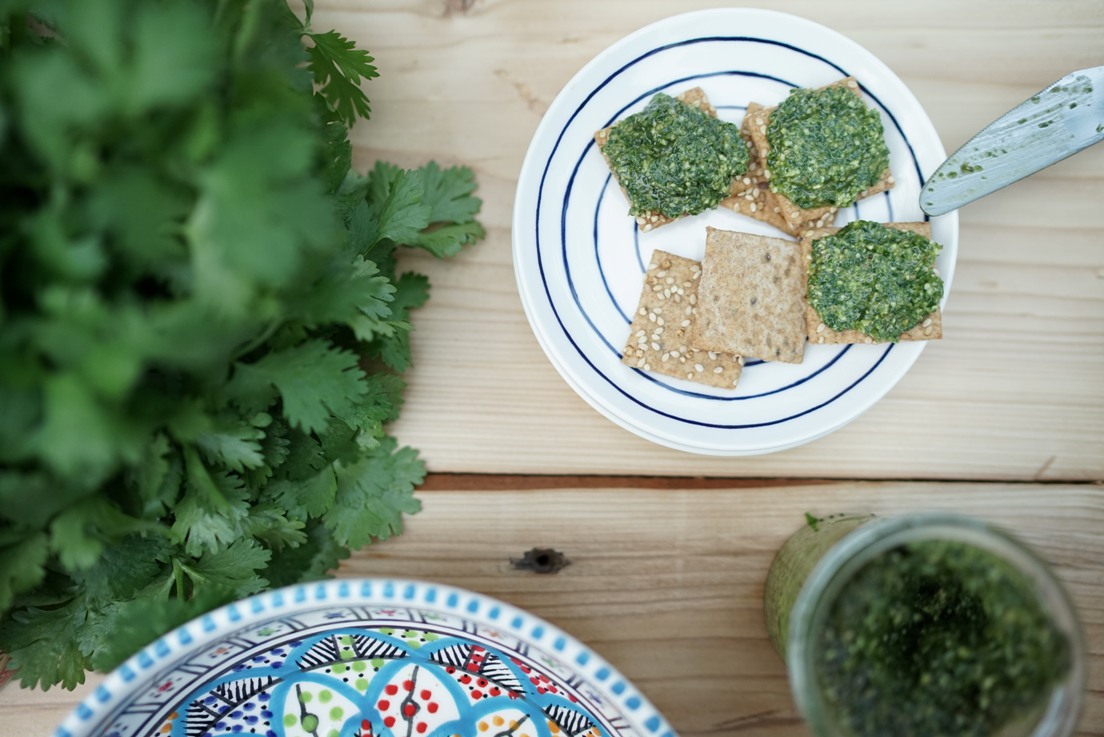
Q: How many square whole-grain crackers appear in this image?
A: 6